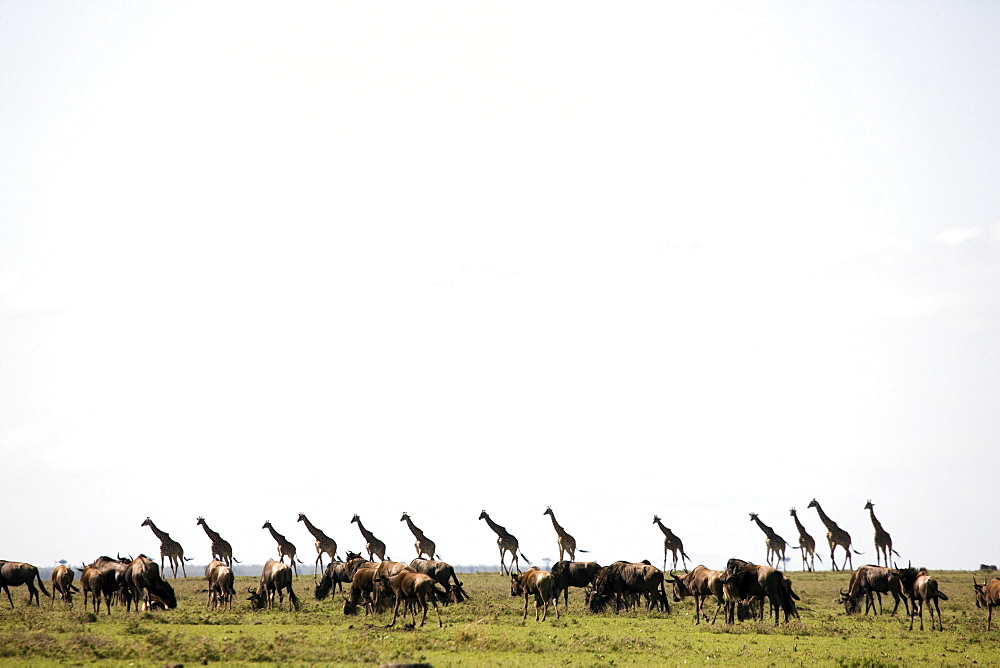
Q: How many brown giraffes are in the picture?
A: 13